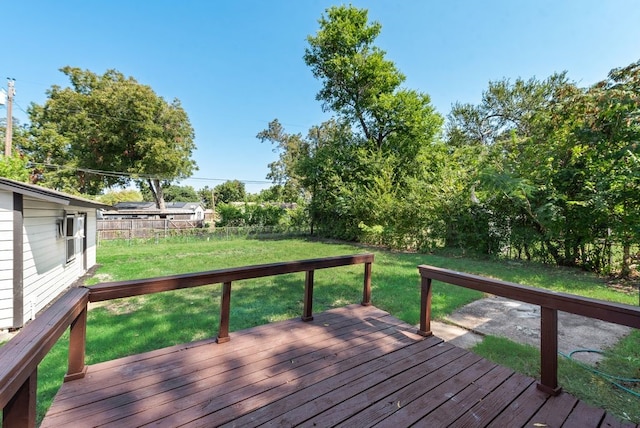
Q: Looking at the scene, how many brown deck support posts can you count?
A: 7